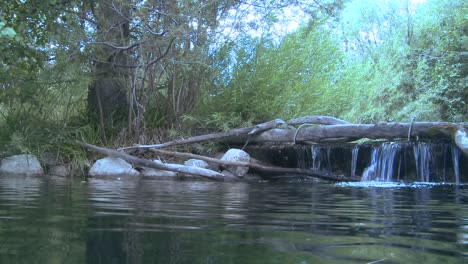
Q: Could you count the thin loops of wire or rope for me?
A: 2